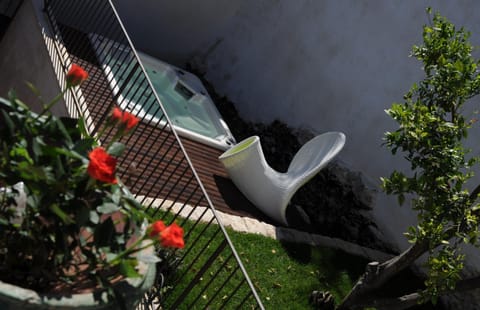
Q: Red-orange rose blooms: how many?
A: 6